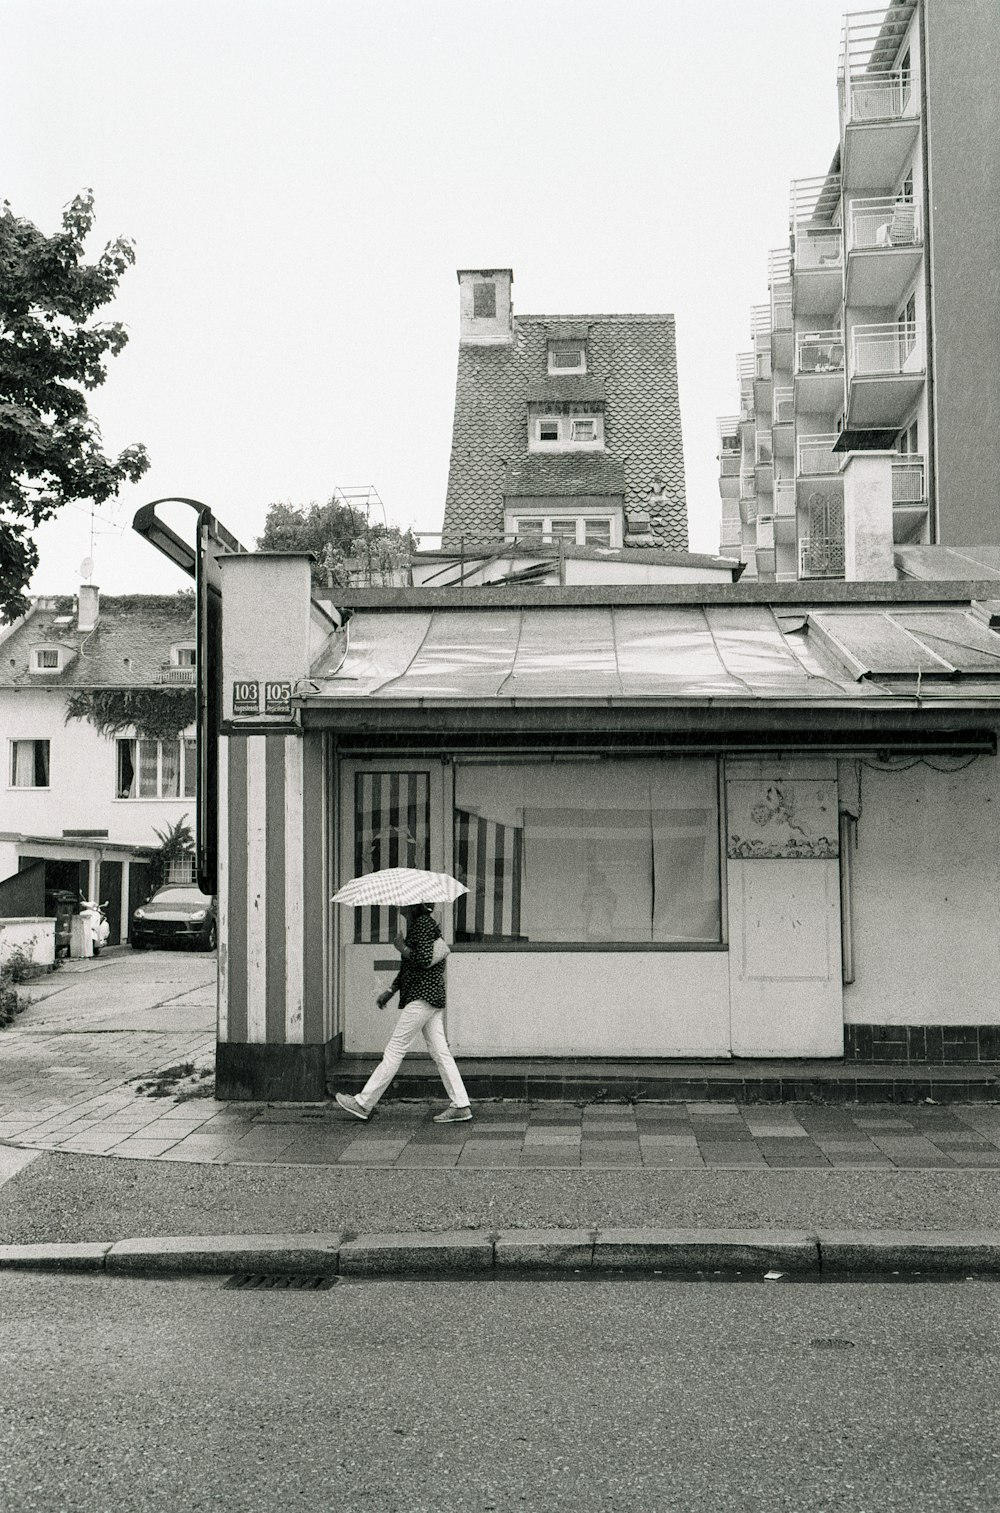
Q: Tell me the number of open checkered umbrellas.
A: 1